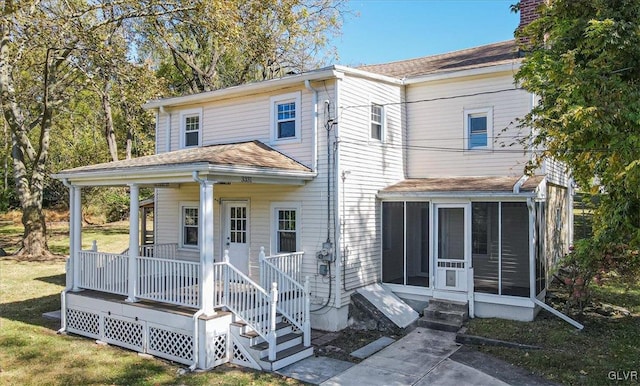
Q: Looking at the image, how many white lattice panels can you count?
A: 5